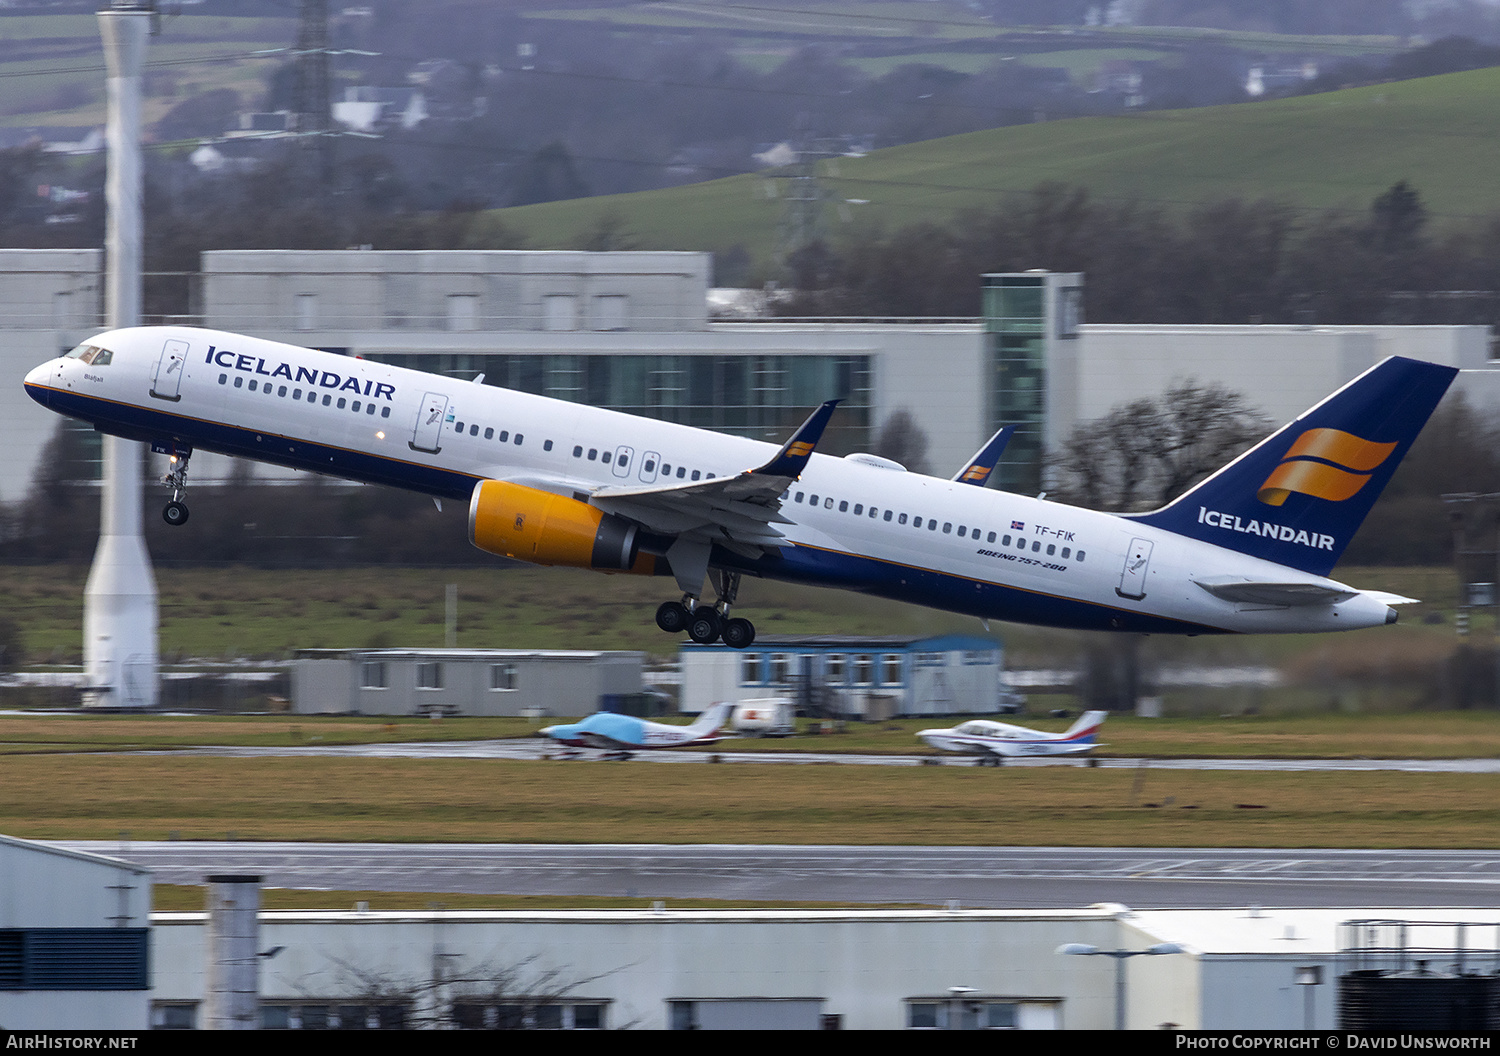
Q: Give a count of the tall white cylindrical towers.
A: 1